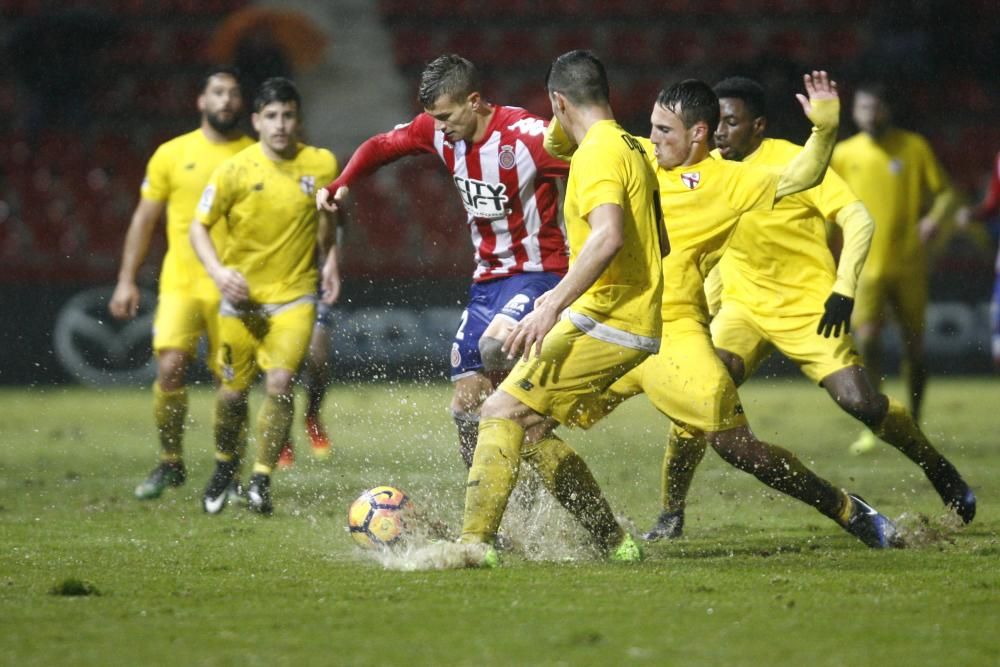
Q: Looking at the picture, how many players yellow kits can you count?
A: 6